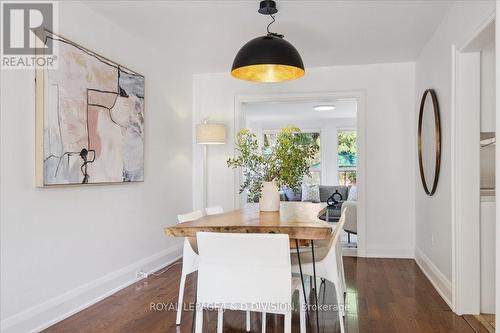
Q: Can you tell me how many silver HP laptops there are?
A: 0